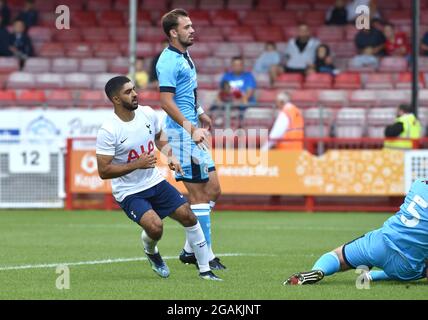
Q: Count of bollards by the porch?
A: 0